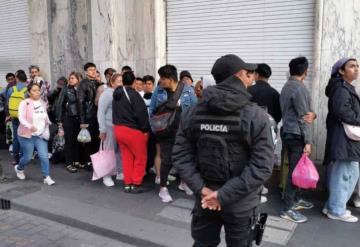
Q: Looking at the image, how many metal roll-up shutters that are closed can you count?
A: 2